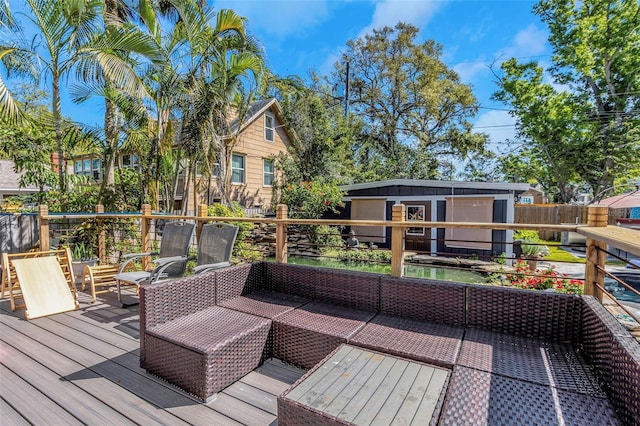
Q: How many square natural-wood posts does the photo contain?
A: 7